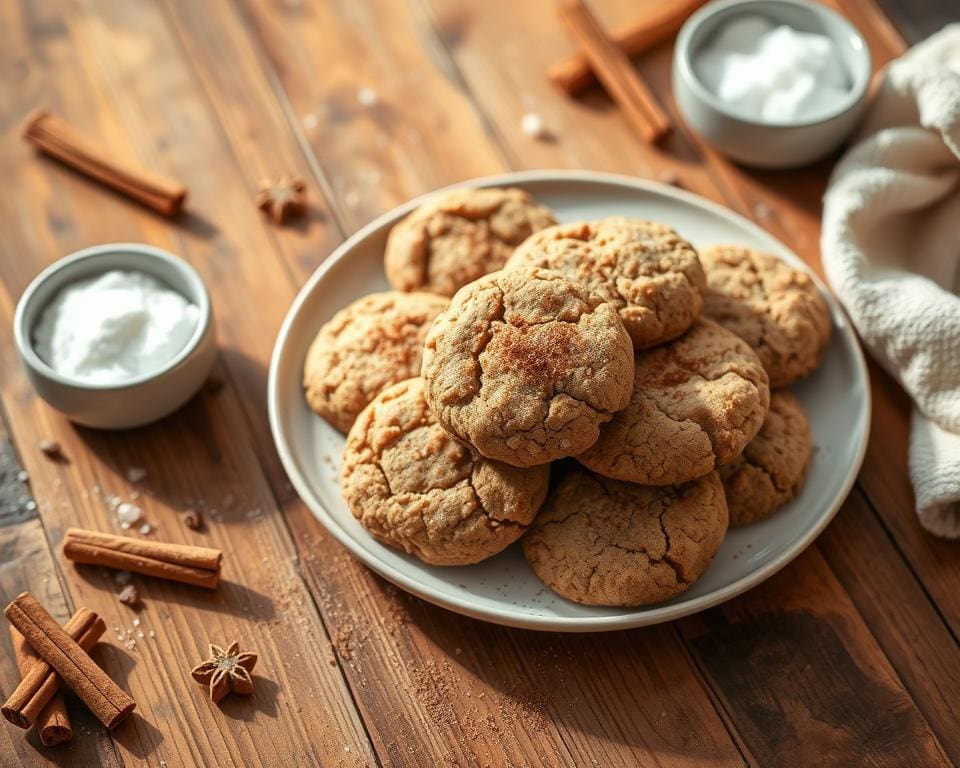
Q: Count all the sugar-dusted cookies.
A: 9